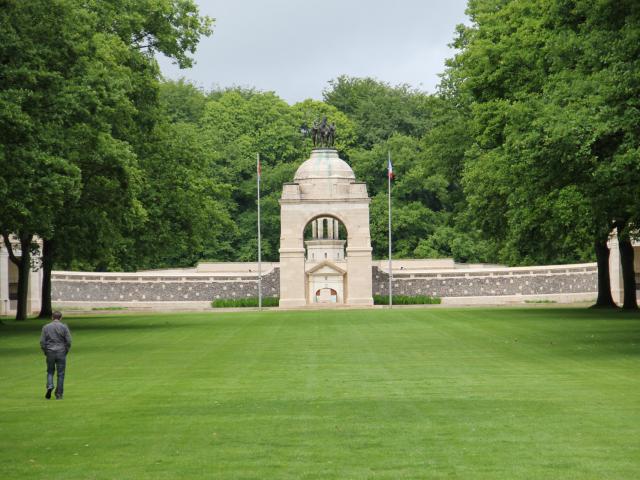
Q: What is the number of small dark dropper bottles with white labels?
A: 0